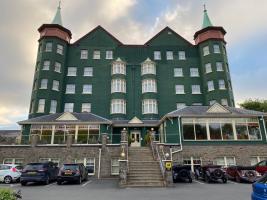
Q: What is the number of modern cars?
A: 5